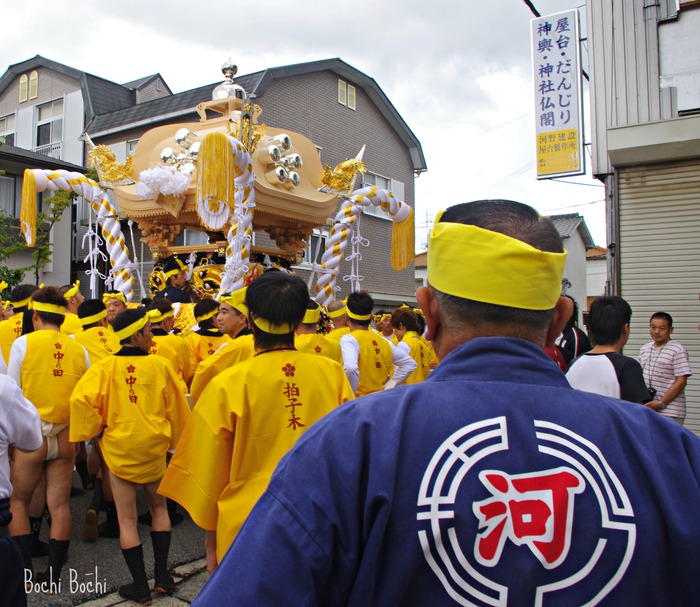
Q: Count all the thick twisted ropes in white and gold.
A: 3